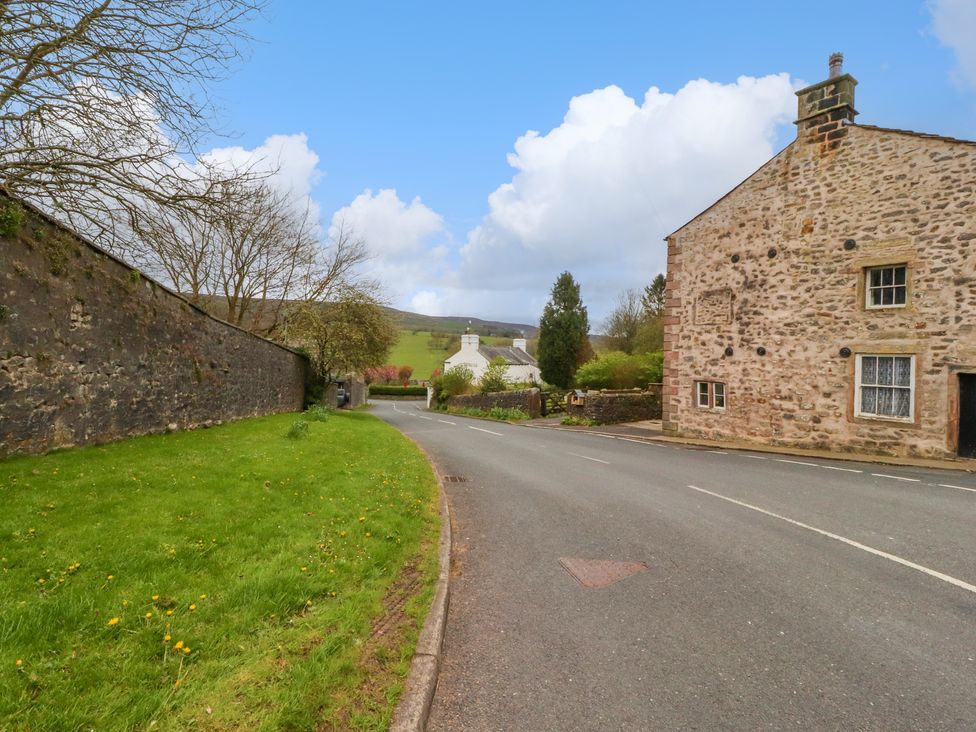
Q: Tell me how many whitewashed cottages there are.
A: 1